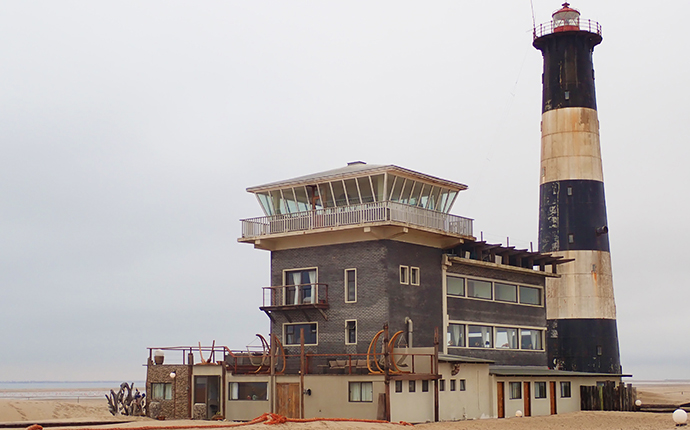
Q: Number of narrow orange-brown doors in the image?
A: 3